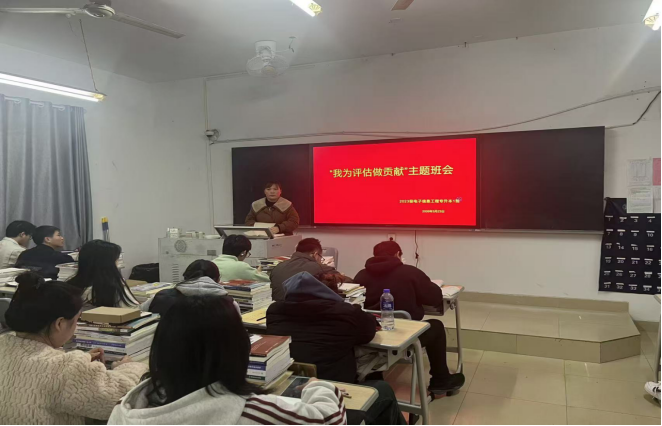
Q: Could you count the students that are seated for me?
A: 10